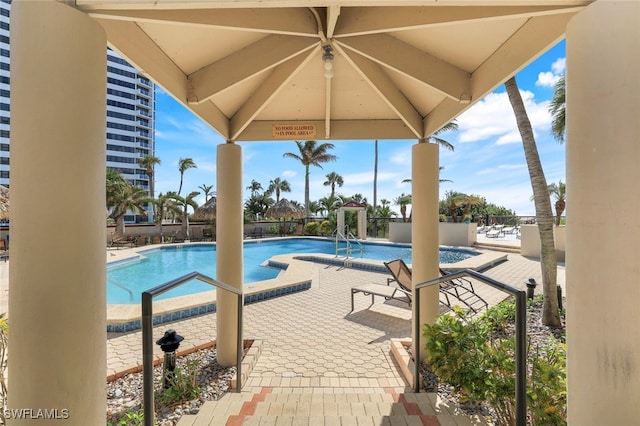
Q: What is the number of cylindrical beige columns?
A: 4